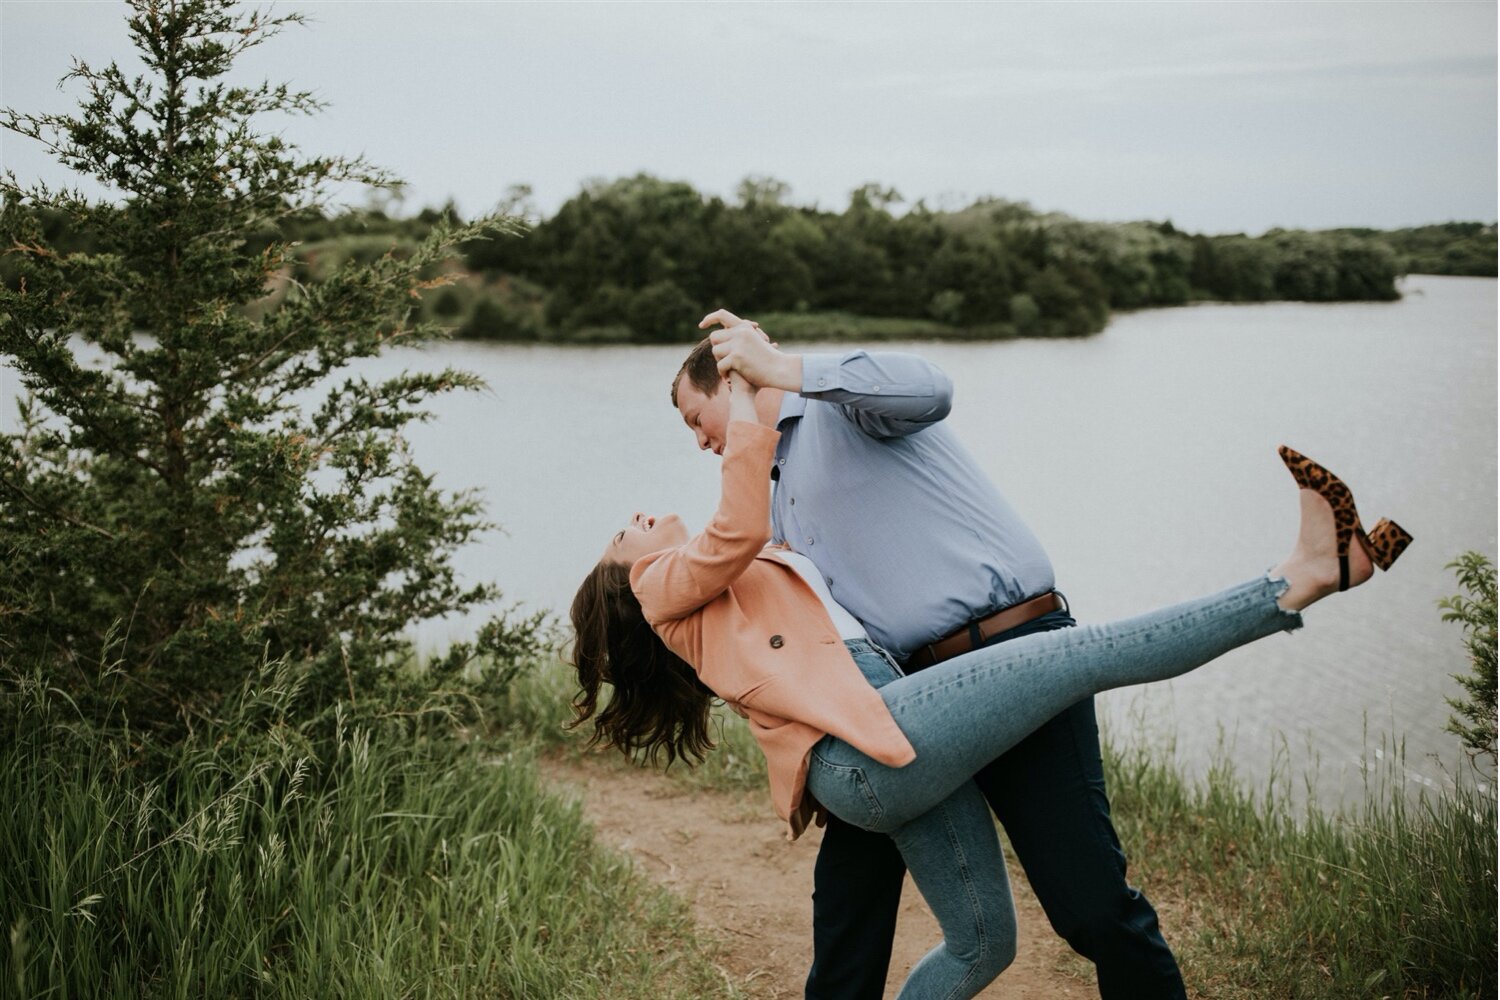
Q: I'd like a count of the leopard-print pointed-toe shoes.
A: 1